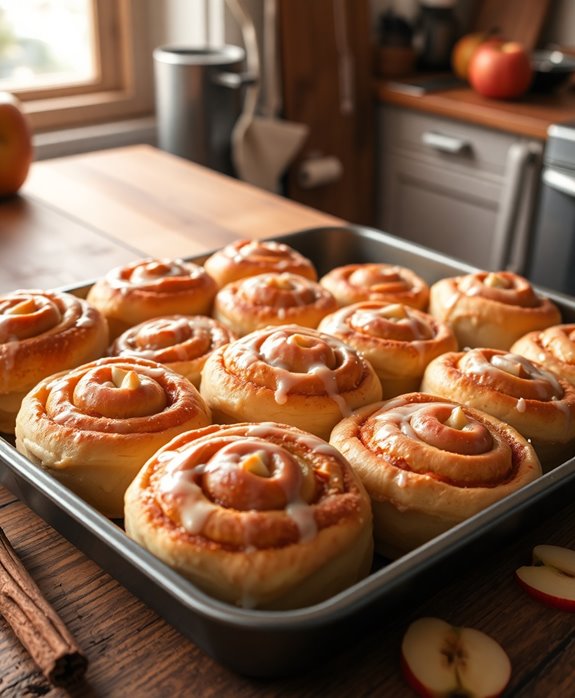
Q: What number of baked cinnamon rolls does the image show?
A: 14